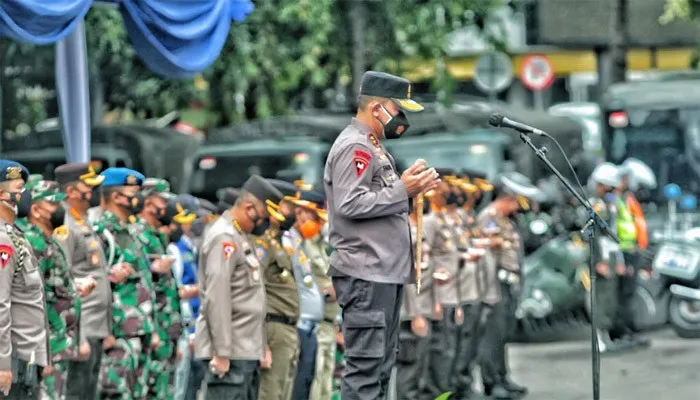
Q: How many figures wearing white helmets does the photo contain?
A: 2